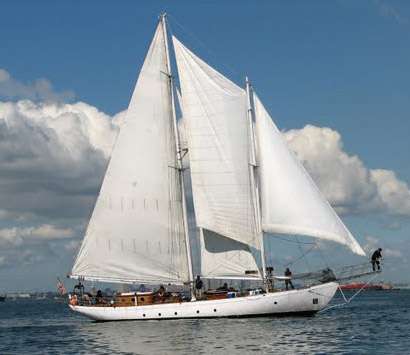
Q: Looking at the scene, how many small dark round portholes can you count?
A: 6